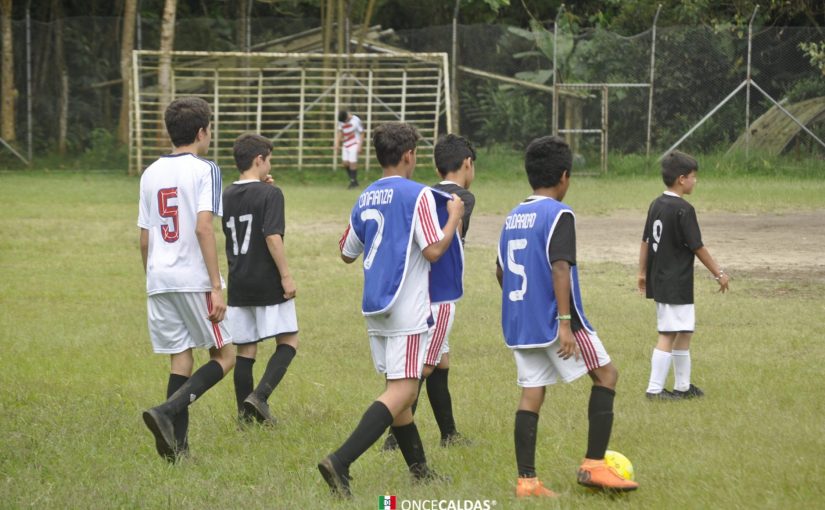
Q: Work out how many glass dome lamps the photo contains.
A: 0